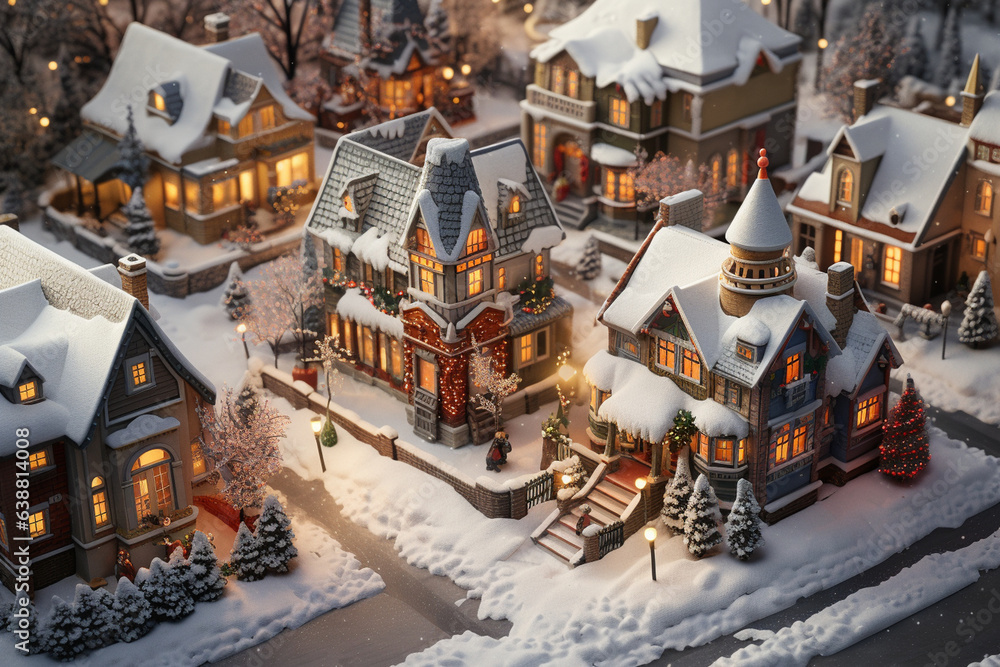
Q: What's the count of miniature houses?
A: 7